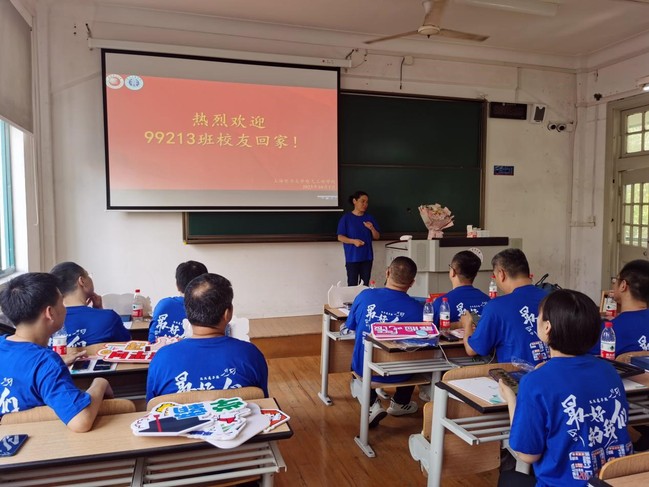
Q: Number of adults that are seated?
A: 9